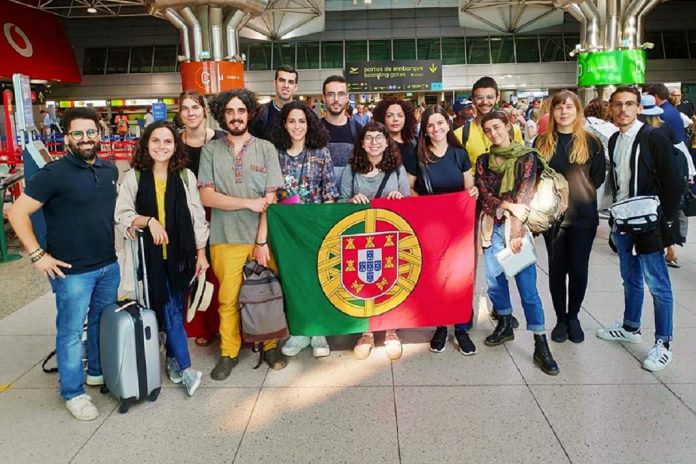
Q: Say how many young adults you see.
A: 14